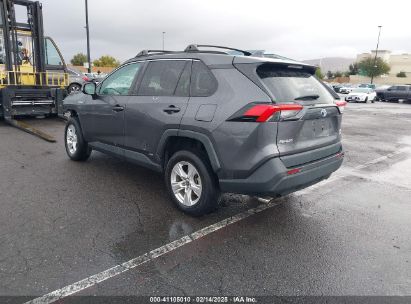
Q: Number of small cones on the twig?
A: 0